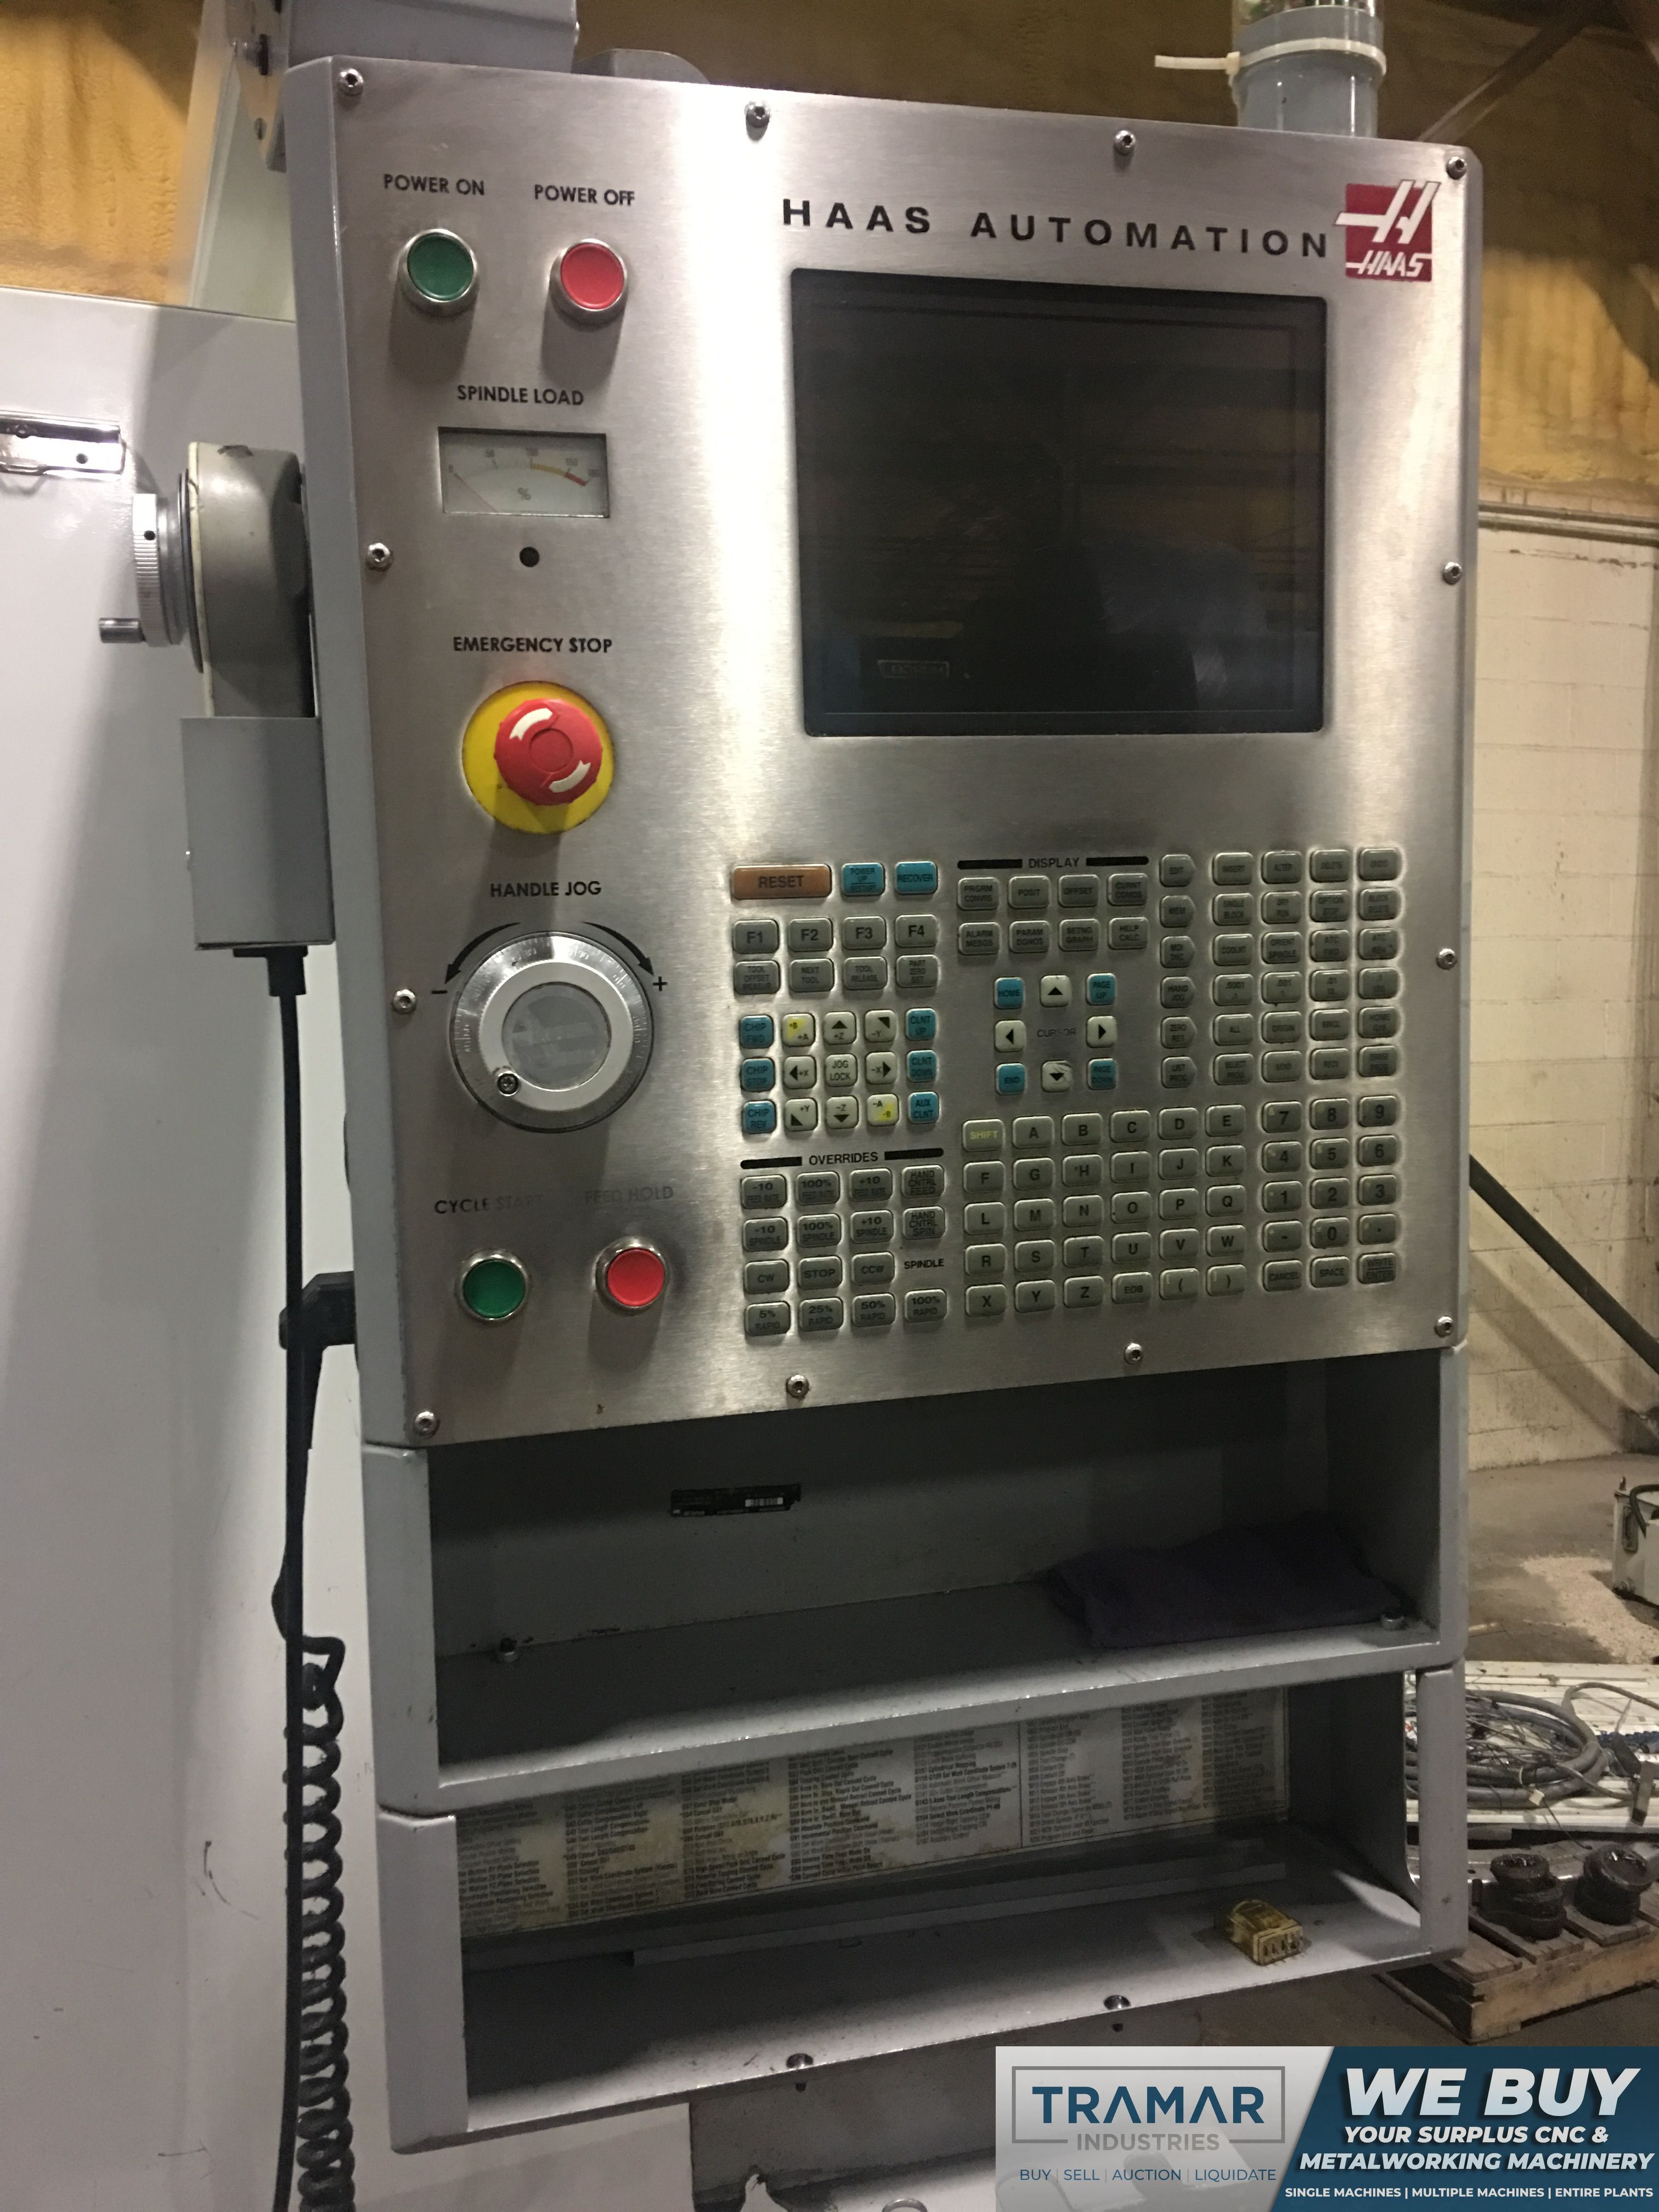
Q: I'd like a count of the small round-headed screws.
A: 12